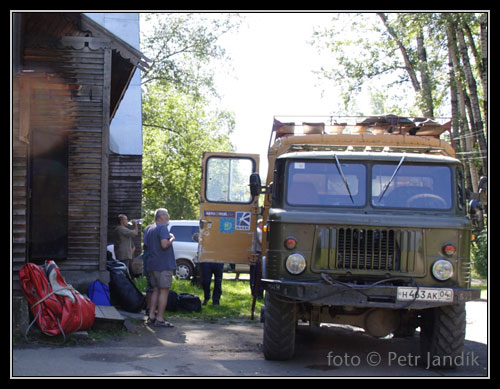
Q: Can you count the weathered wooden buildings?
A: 1